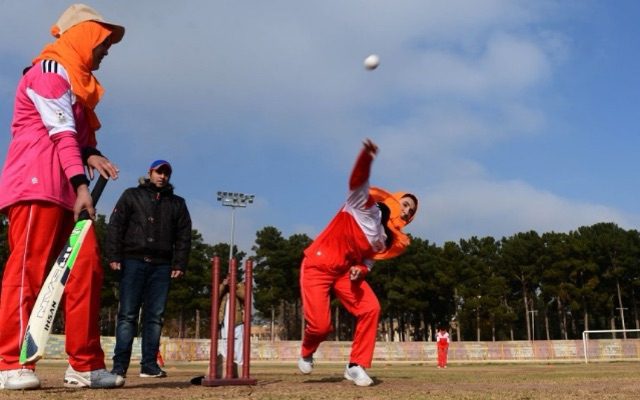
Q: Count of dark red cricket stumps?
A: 3